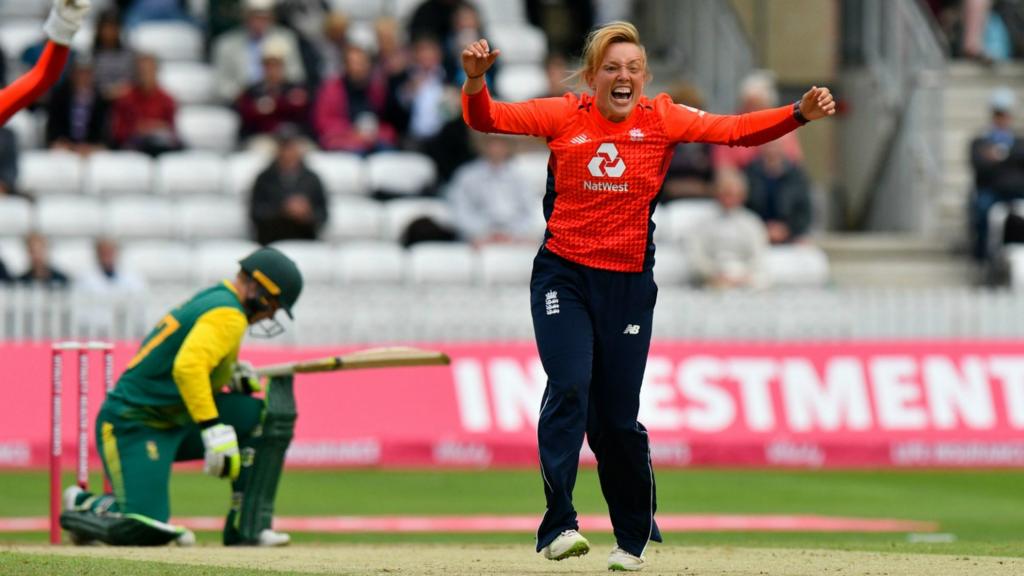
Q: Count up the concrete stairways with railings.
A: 1